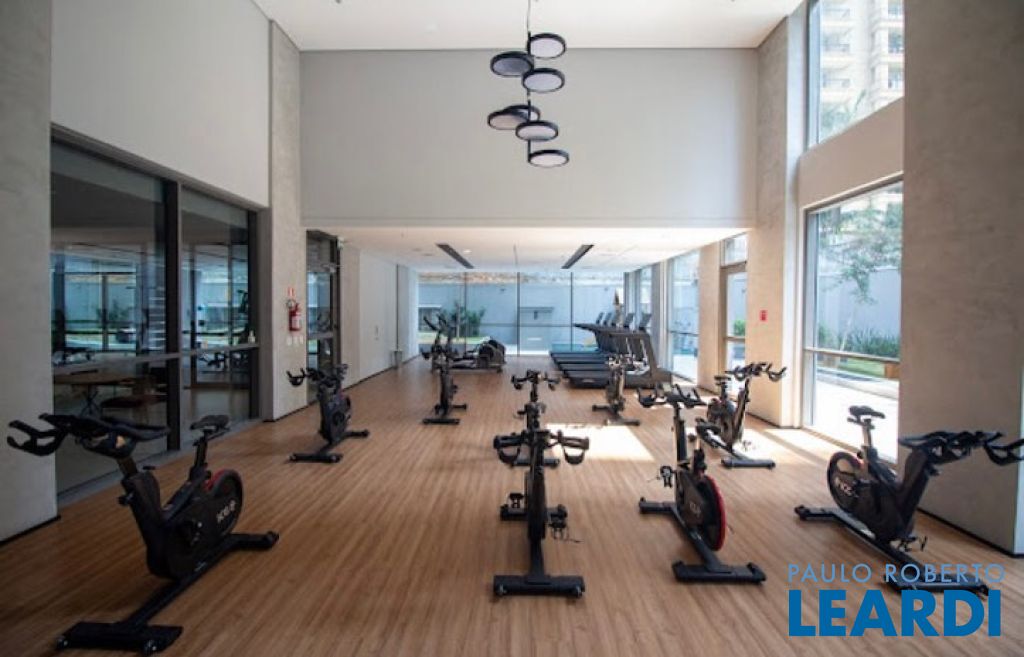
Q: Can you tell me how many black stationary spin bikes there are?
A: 9